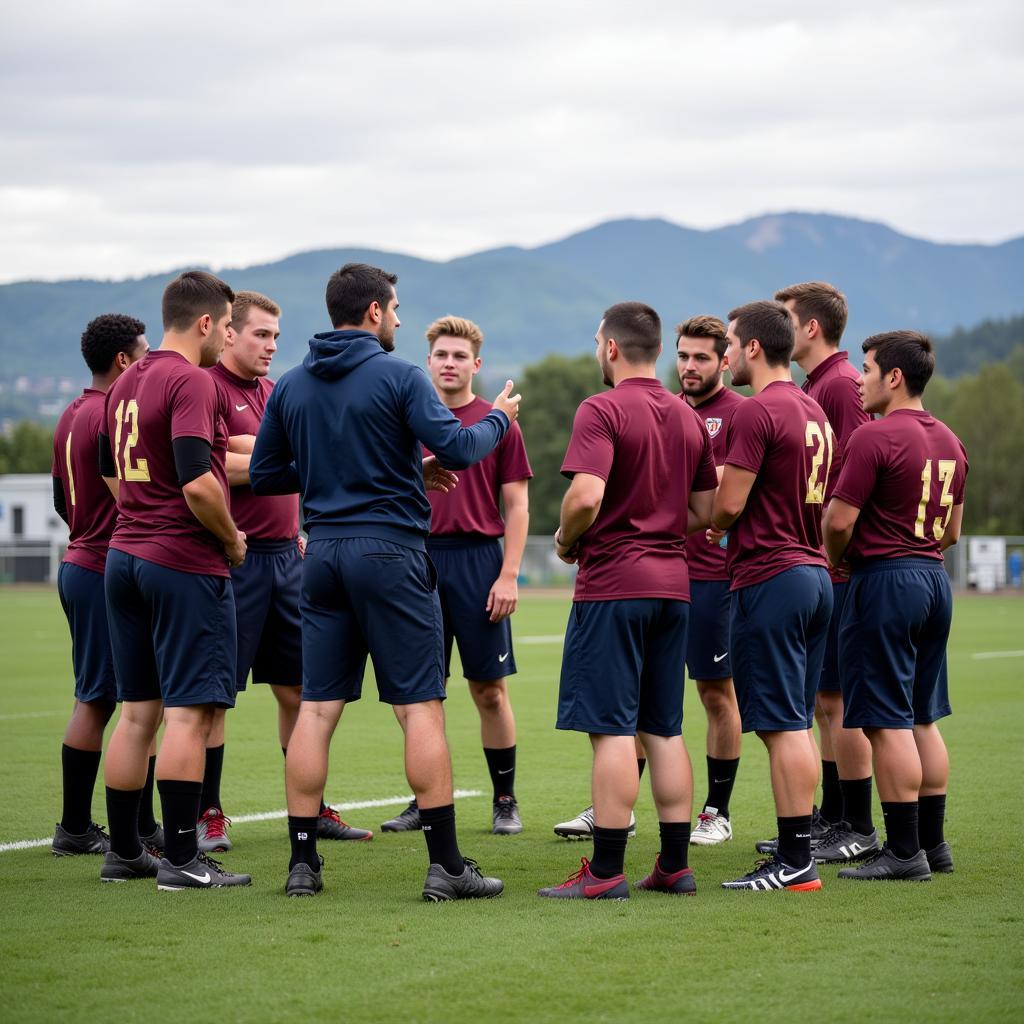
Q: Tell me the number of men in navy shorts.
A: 10